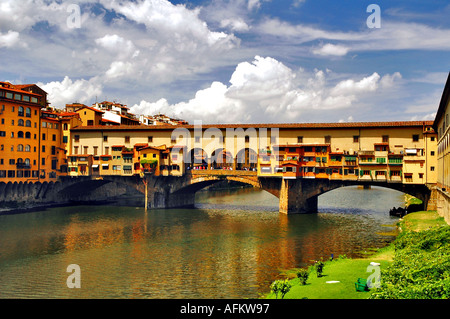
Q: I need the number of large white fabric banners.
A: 0